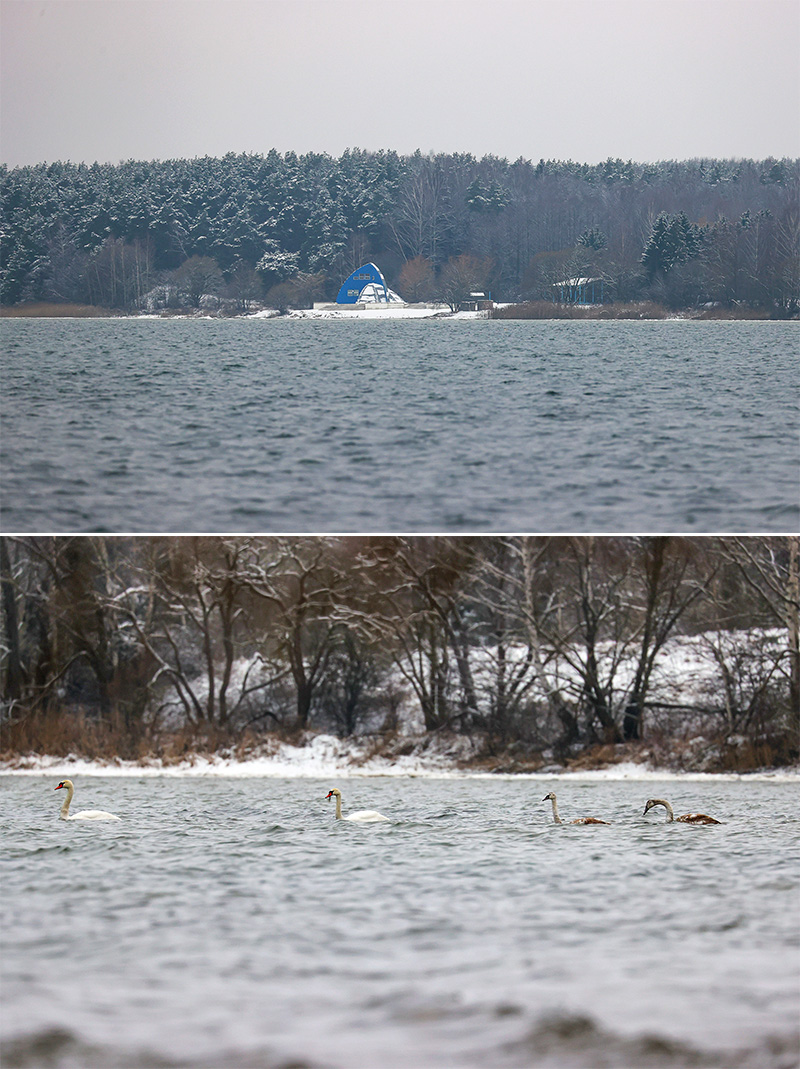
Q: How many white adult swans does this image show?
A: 2